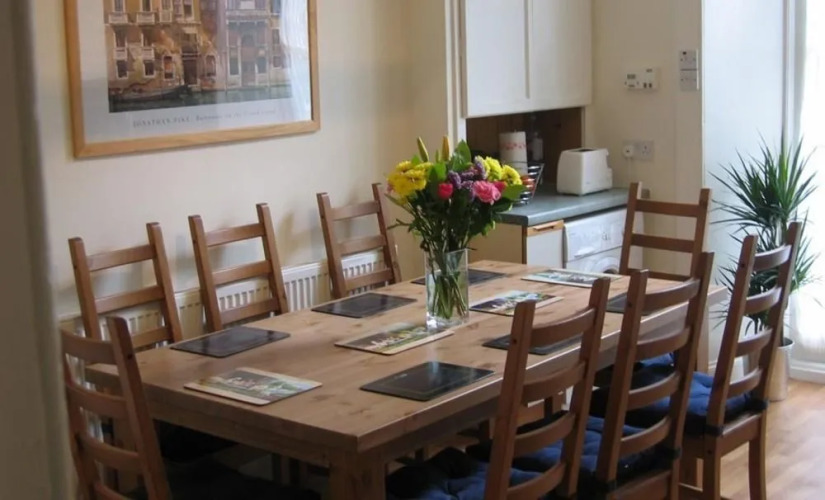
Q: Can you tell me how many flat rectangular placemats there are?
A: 10